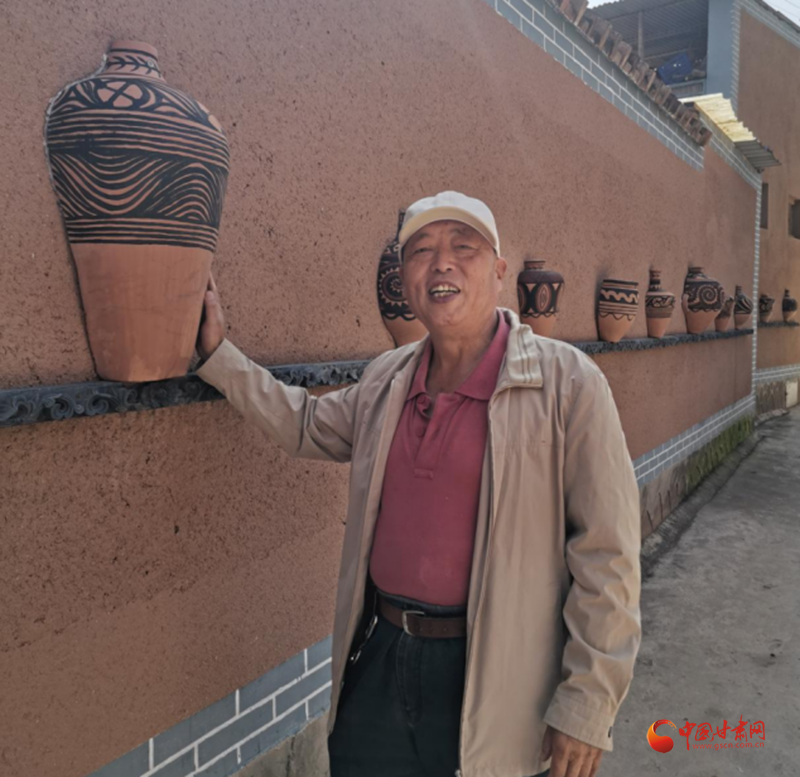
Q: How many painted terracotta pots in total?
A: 10